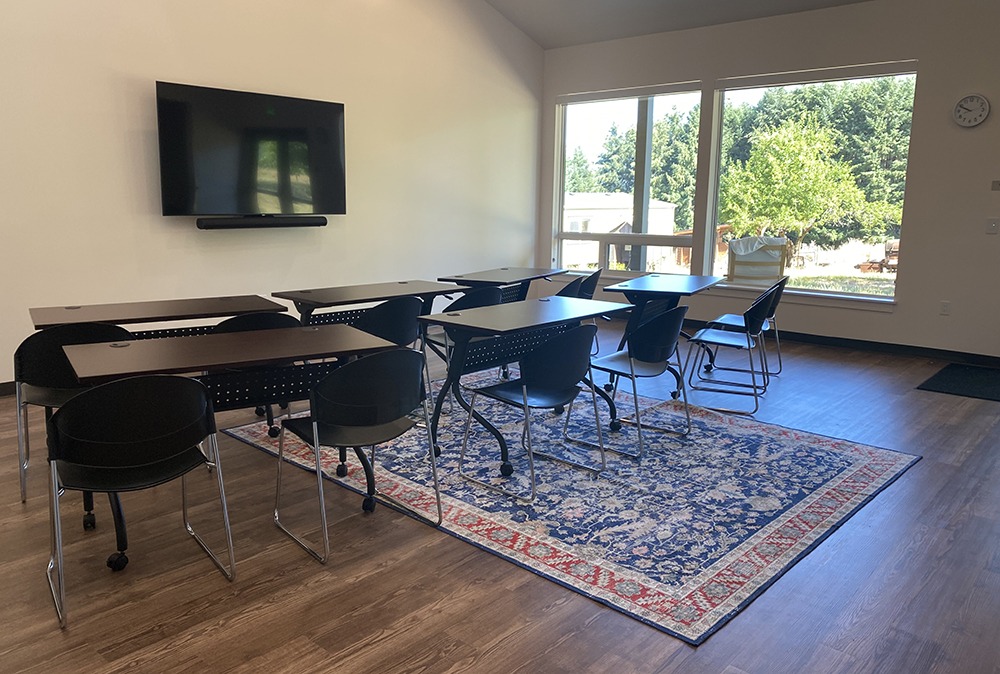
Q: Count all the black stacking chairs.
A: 12